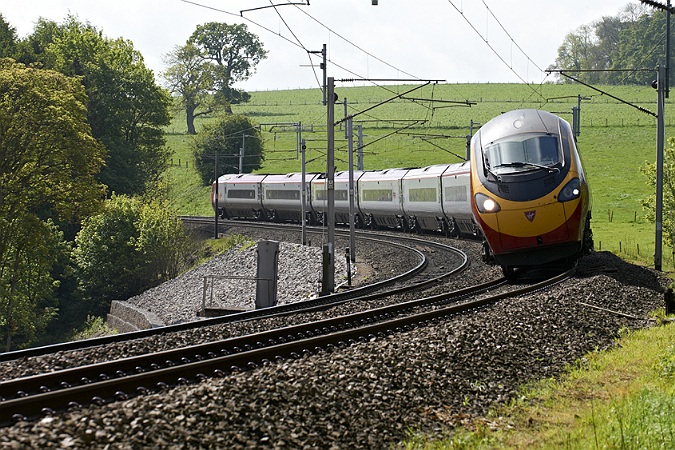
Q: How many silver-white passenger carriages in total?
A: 6